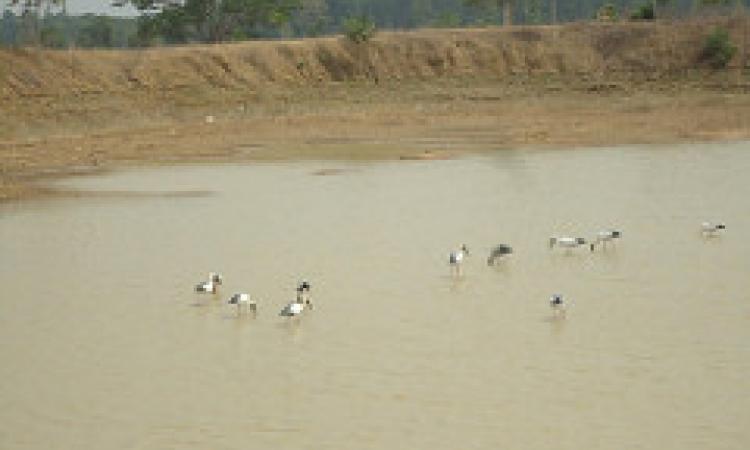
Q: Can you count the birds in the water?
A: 10